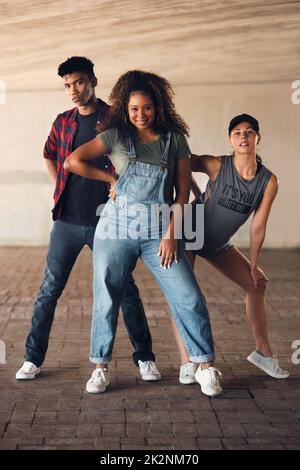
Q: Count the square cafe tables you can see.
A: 0